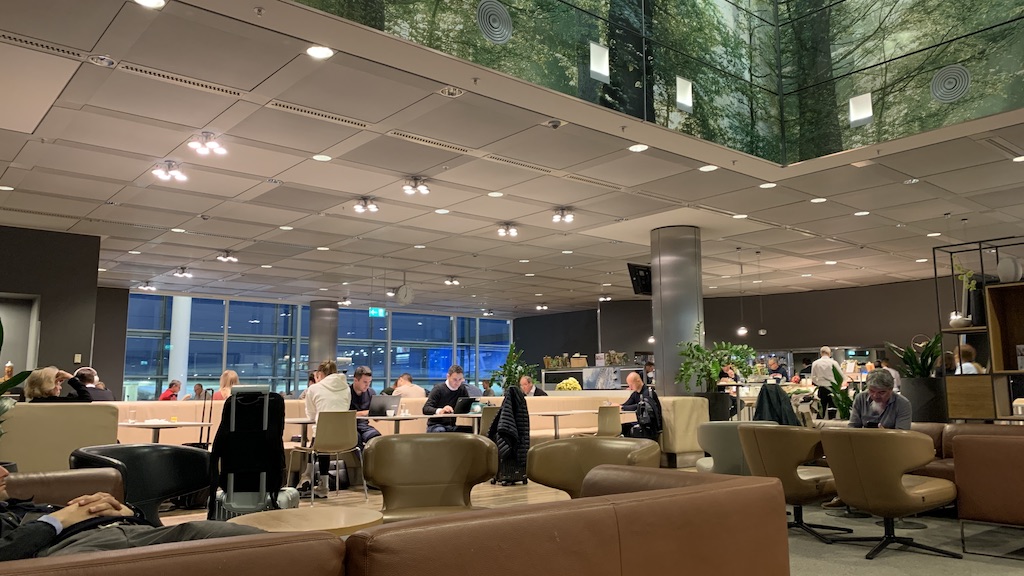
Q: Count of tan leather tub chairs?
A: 4